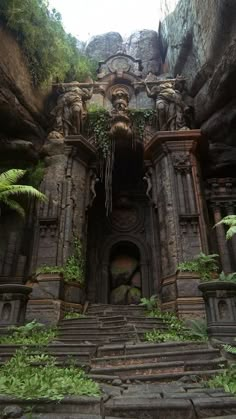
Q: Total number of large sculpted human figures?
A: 2